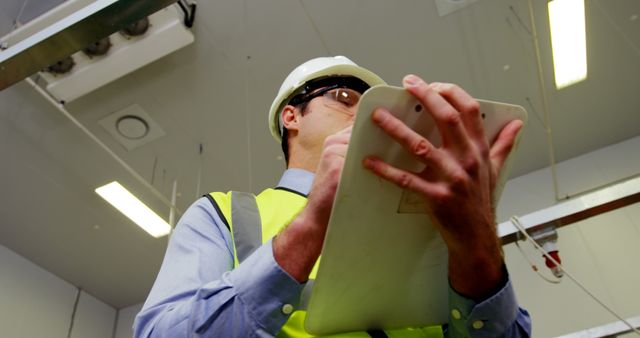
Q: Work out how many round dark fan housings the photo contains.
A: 3